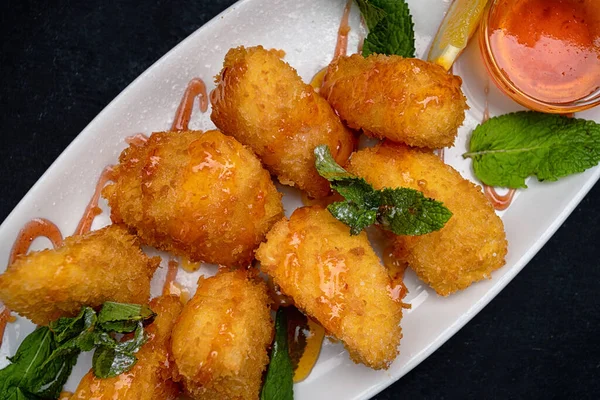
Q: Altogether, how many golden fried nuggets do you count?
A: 8